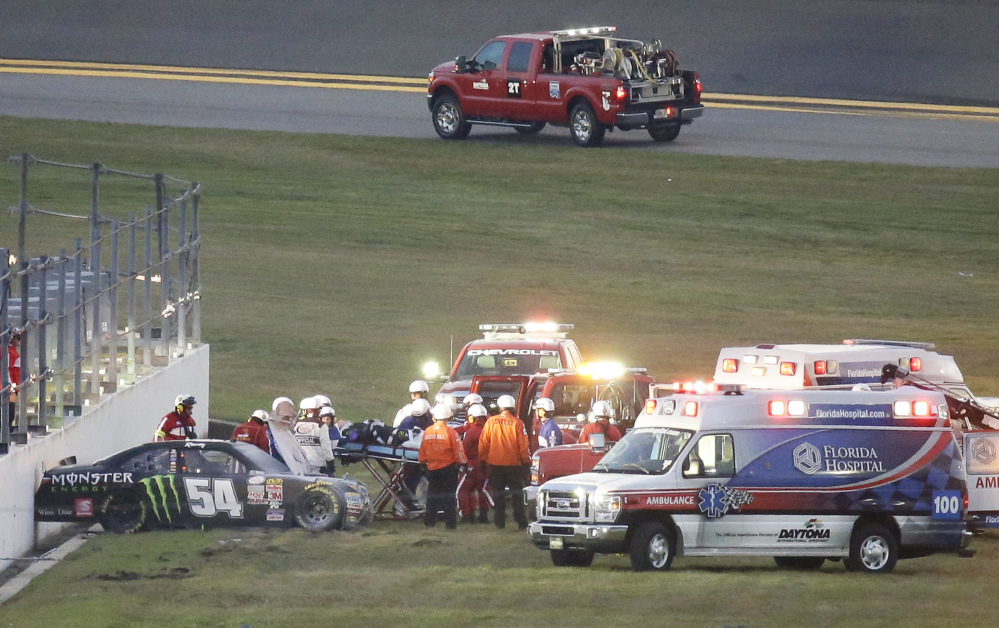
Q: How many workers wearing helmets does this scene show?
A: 14